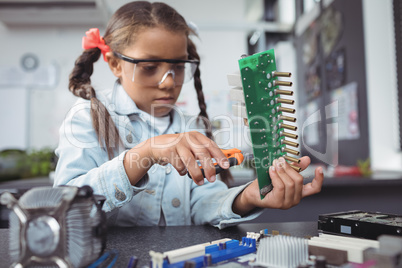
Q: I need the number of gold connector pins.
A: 12